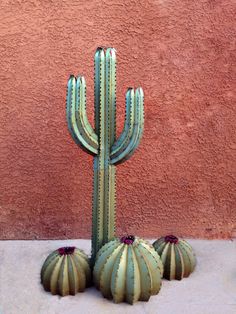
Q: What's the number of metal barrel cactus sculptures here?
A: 3